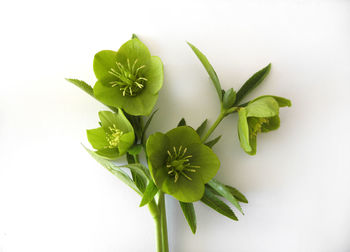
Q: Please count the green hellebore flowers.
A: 4